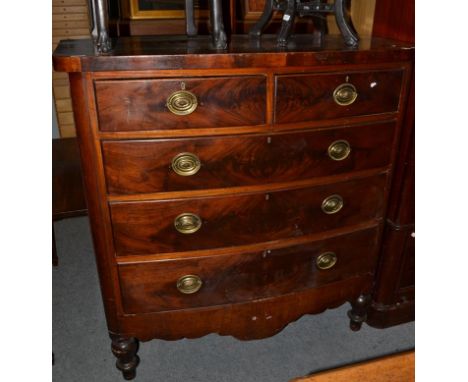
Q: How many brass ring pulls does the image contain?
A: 8